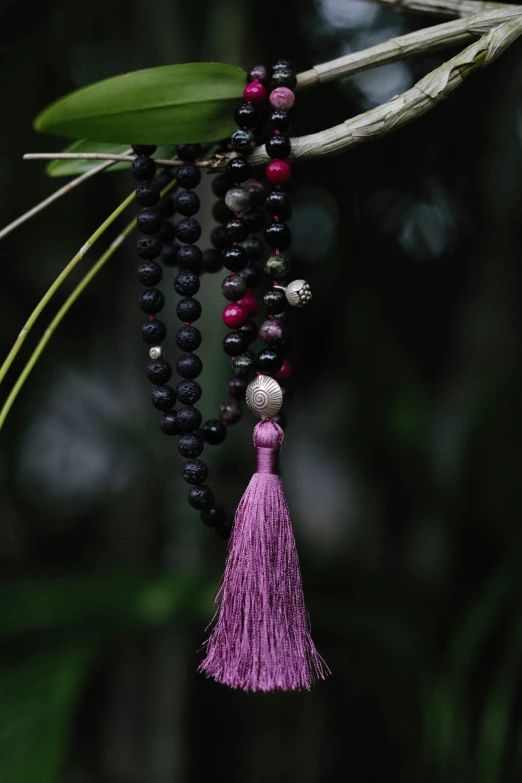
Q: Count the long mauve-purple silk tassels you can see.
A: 1